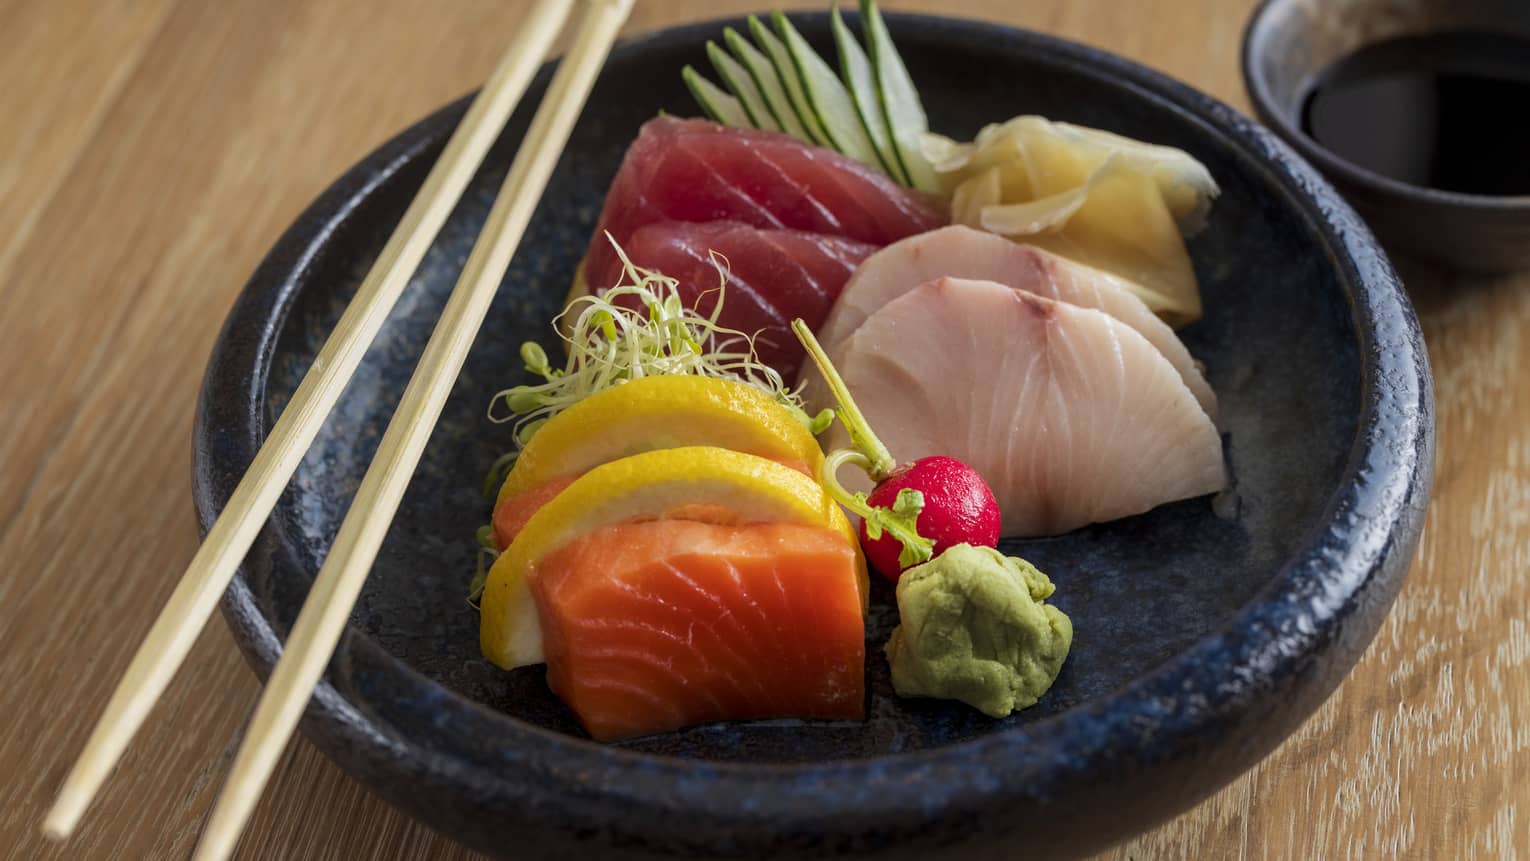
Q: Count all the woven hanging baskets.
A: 0